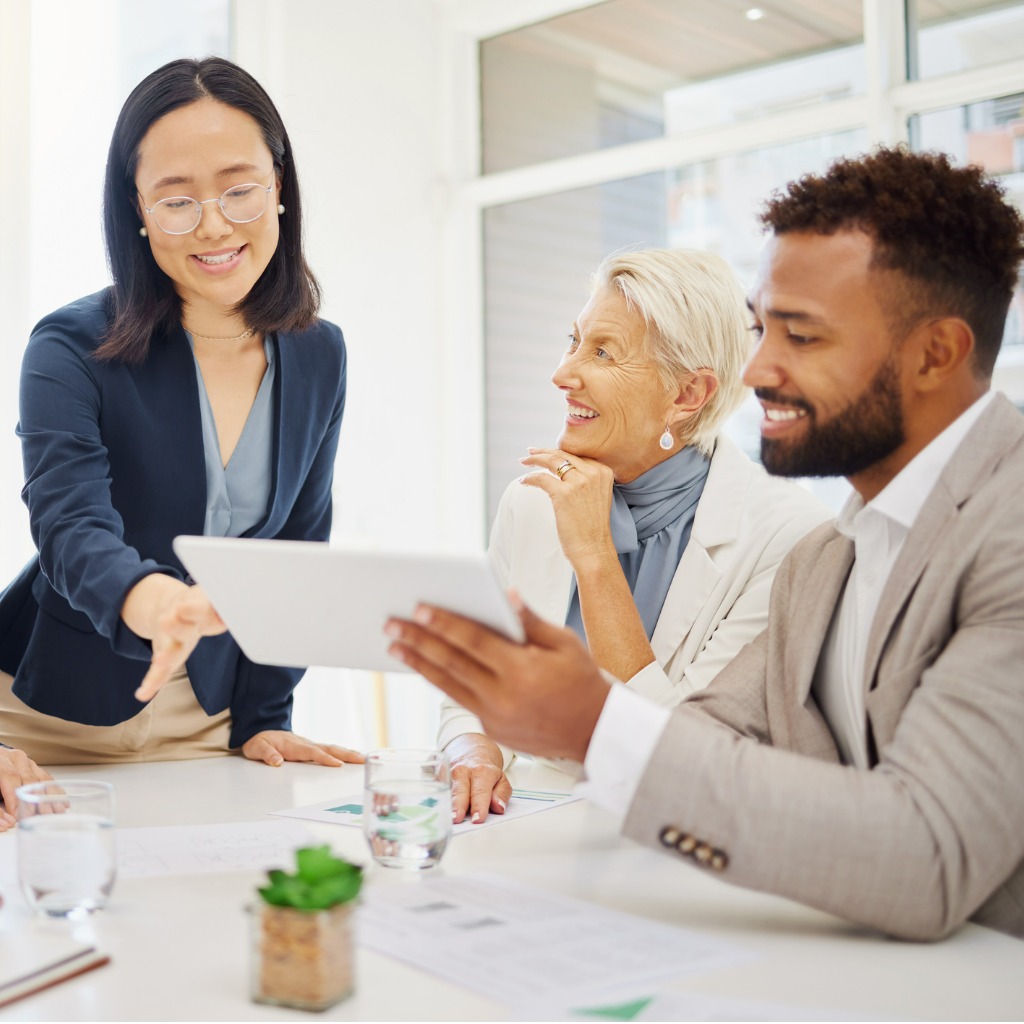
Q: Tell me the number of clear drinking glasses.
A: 2